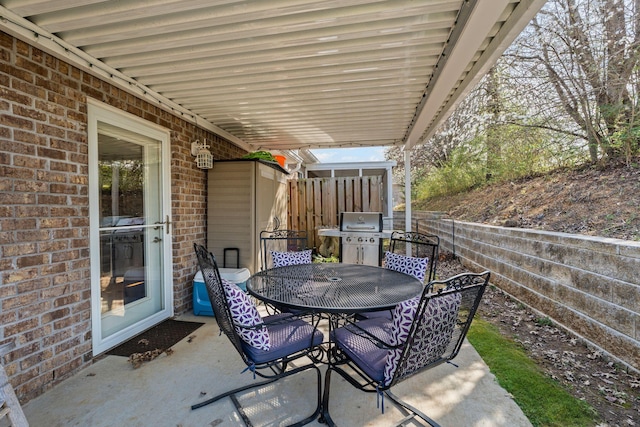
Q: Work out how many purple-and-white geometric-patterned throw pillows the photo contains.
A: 4